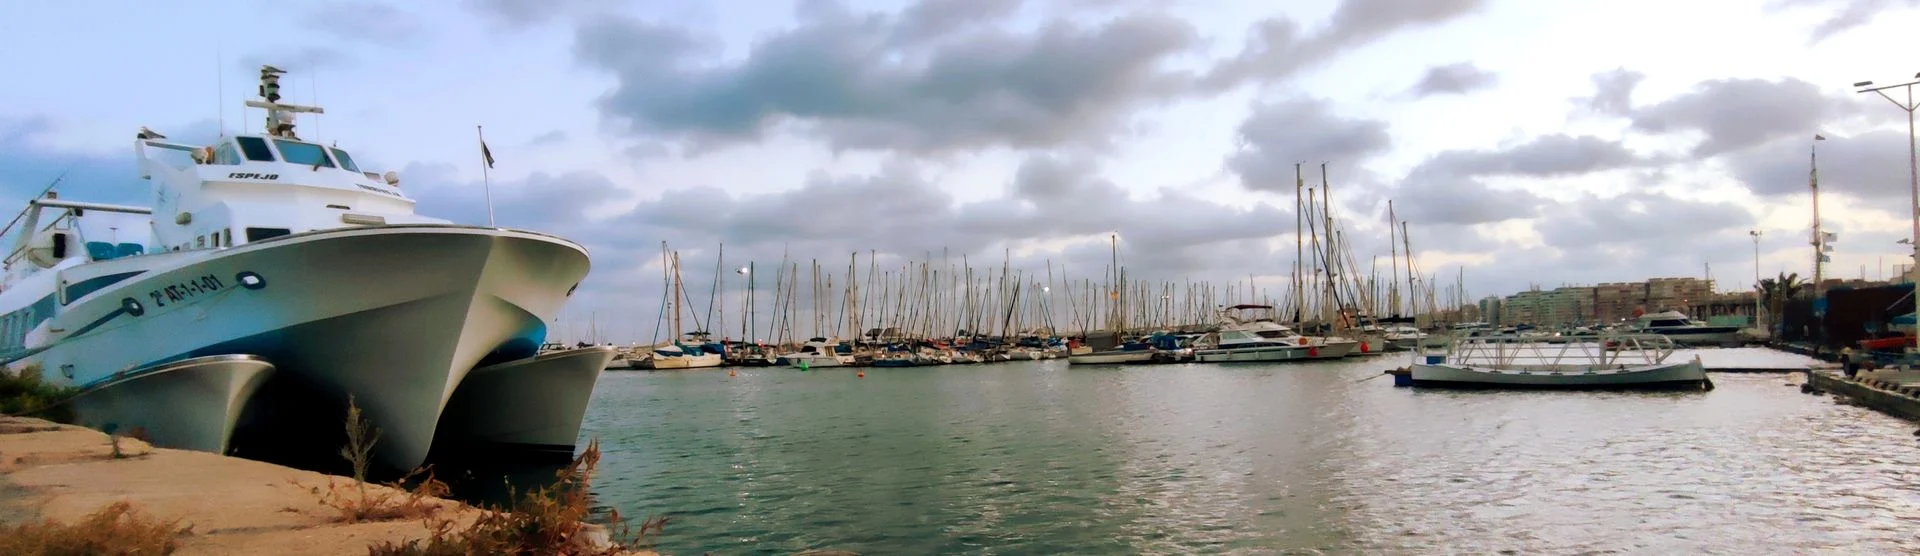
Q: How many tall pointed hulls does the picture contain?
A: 3